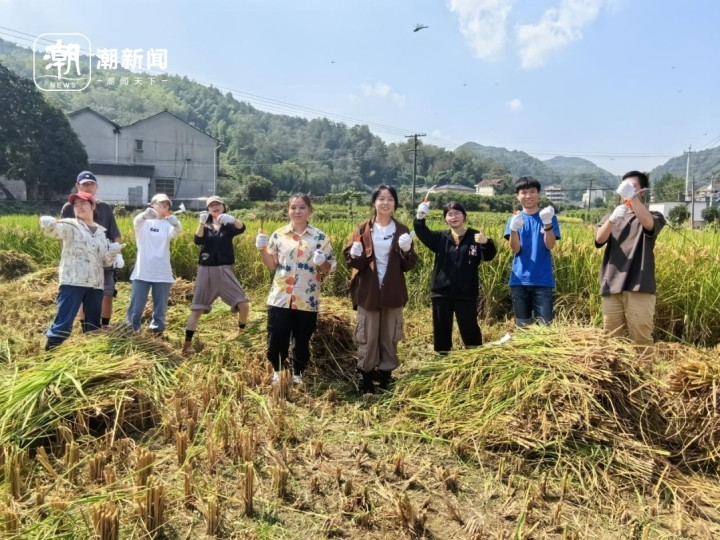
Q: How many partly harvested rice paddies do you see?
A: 1